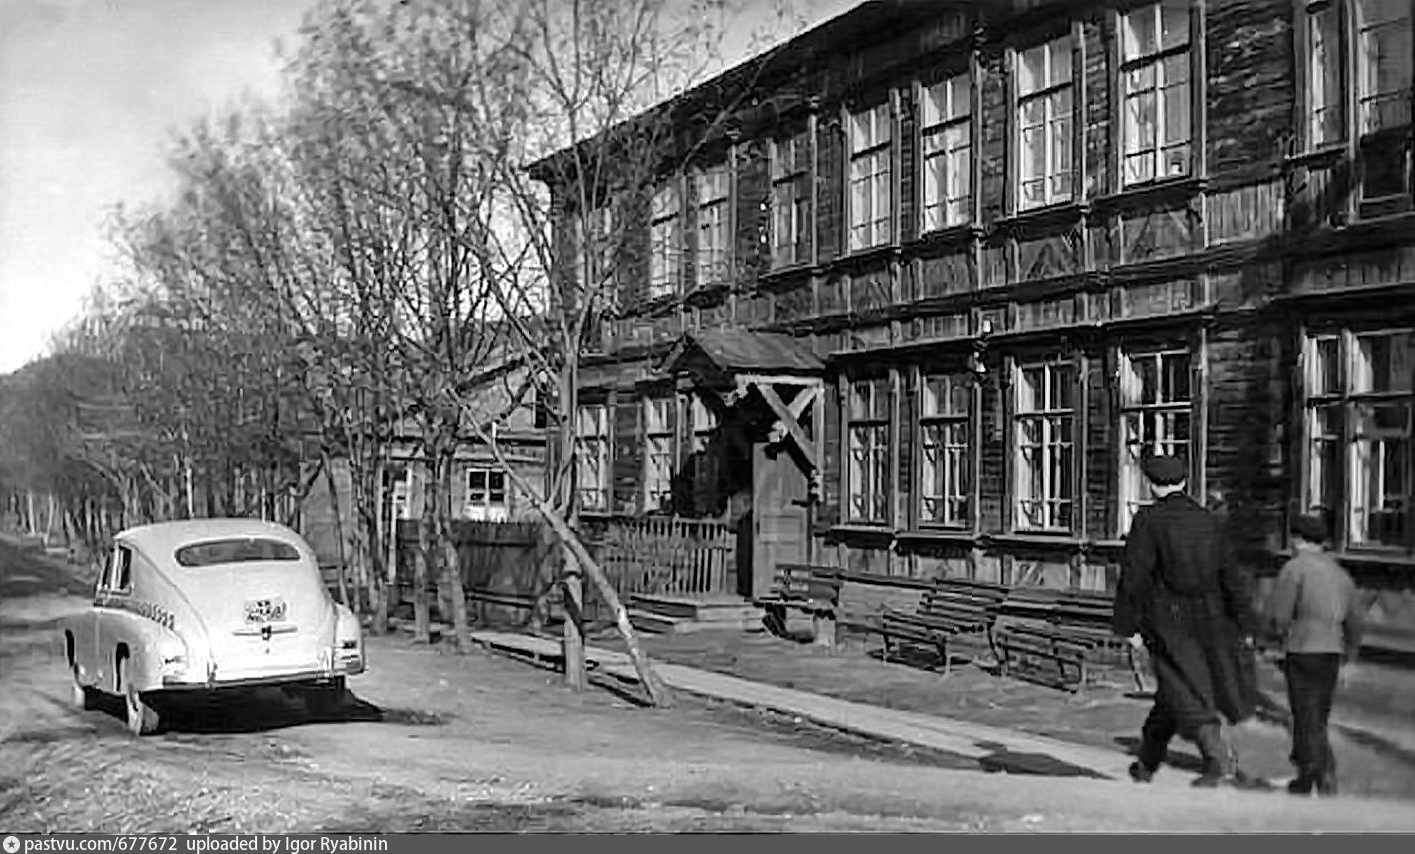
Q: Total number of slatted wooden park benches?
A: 3